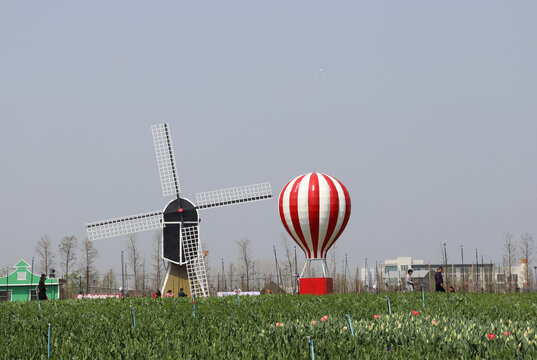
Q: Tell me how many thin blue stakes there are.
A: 9